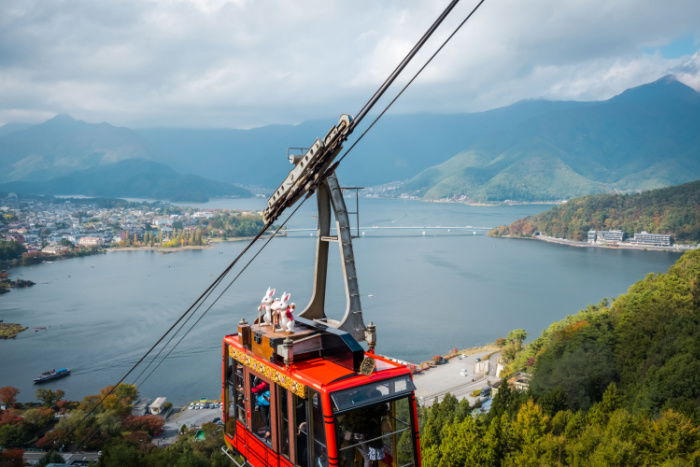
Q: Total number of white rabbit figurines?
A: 2